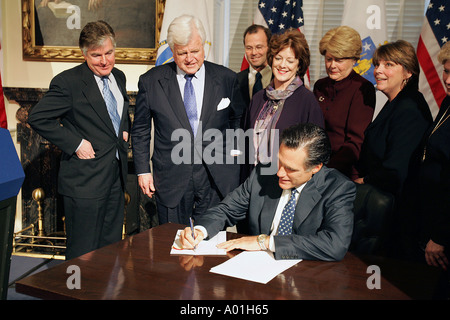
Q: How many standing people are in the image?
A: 7